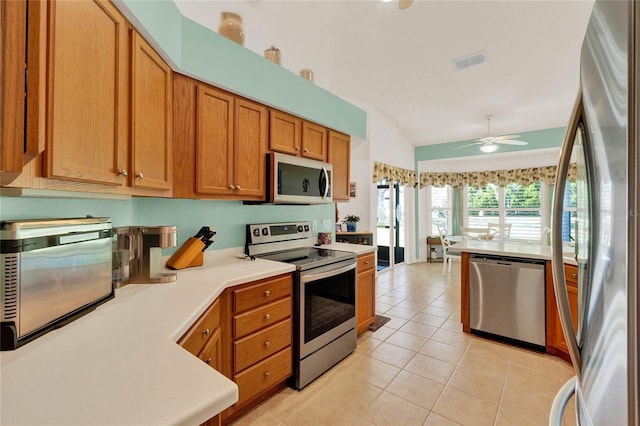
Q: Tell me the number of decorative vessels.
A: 3